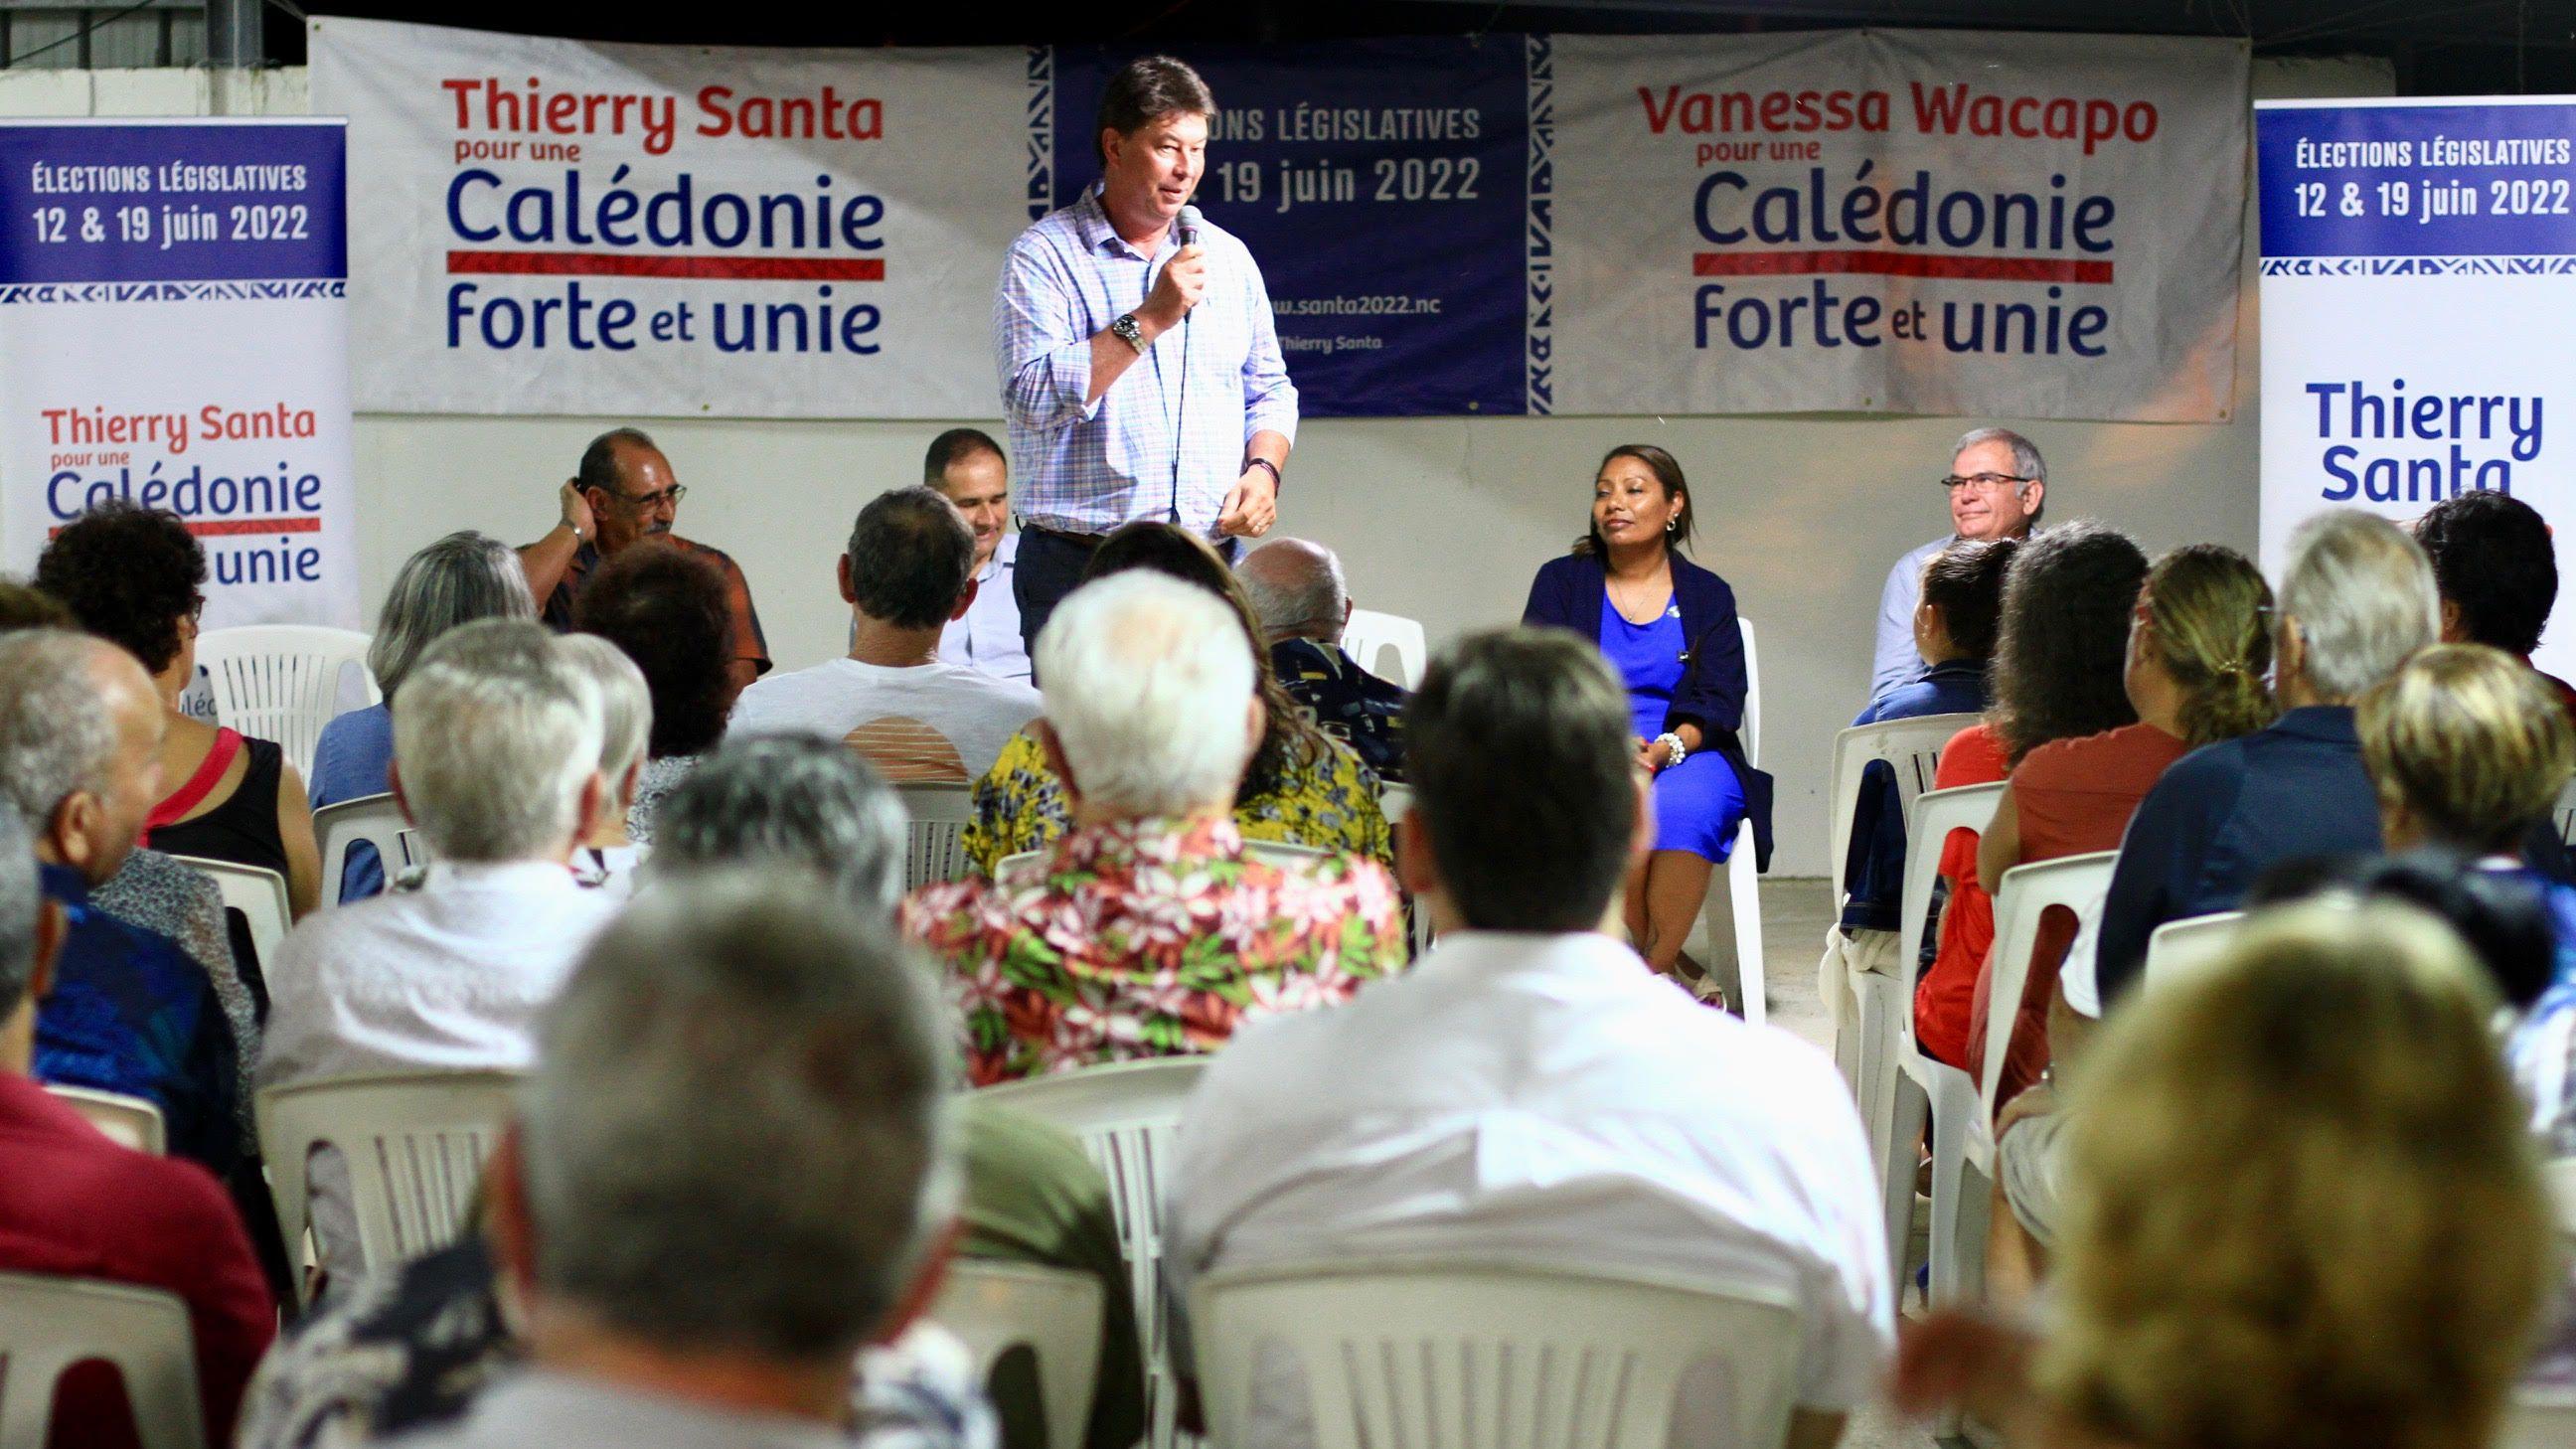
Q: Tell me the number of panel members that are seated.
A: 4